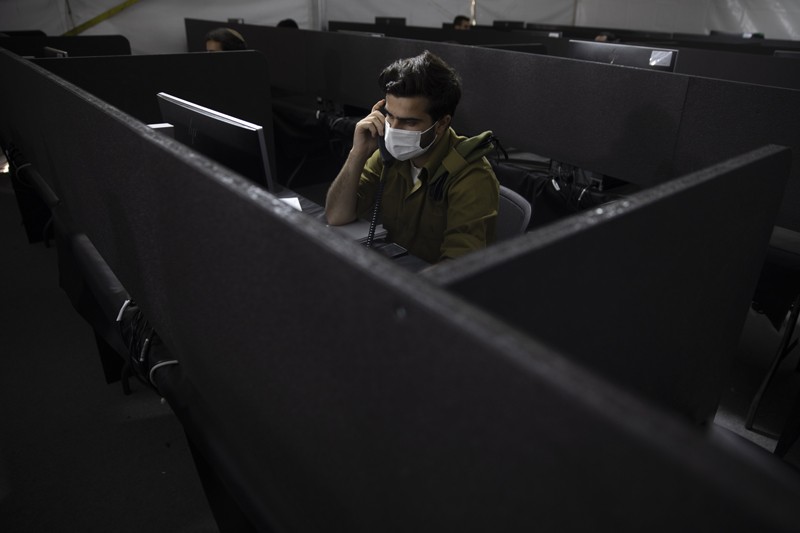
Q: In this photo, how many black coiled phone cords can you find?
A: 1